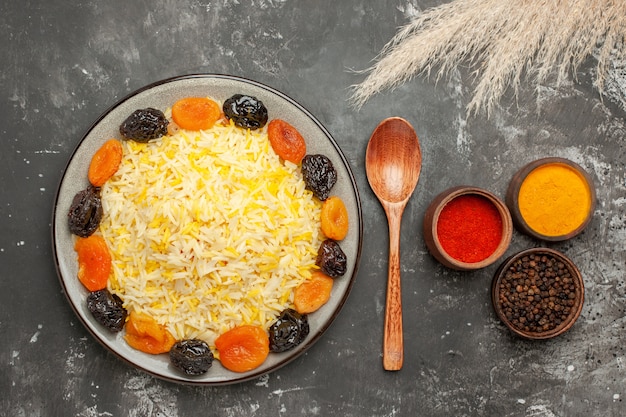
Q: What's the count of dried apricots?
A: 8